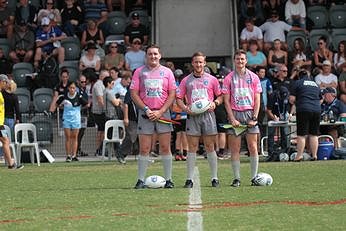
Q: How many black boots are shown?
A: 6